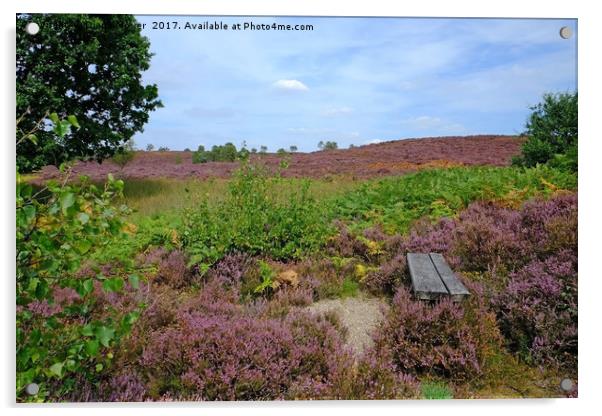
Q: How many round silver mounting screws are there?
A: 4